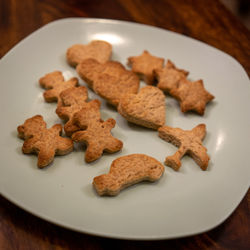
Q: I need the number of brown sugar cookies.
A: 13